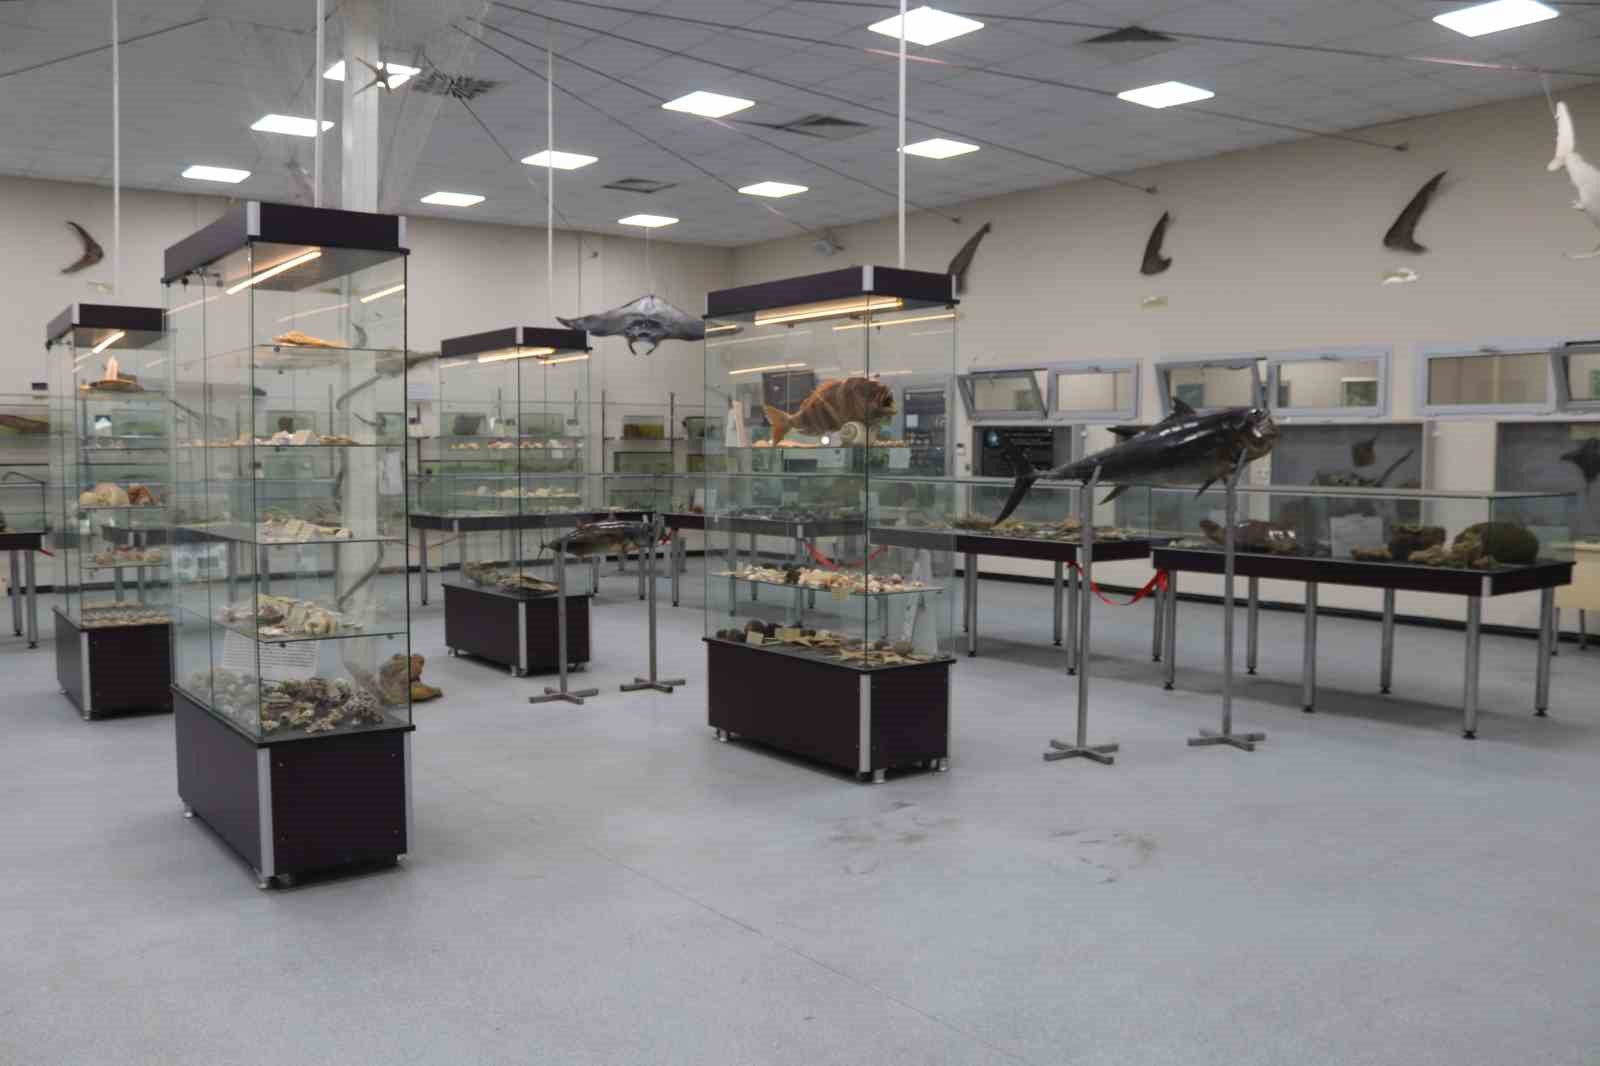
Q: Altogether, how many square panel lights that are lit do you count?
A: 12